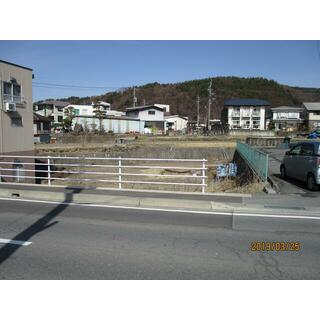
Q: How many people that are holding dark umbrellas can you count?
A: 0